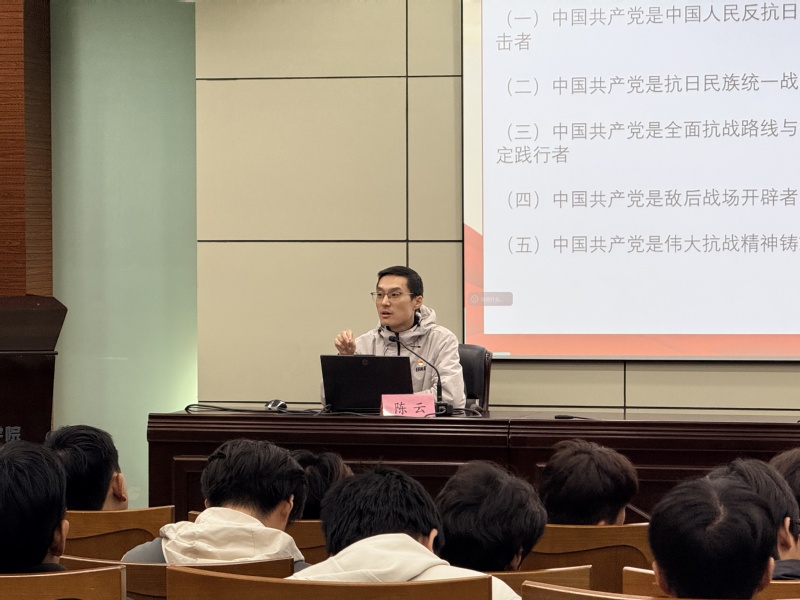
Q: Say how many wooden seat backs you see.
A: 9